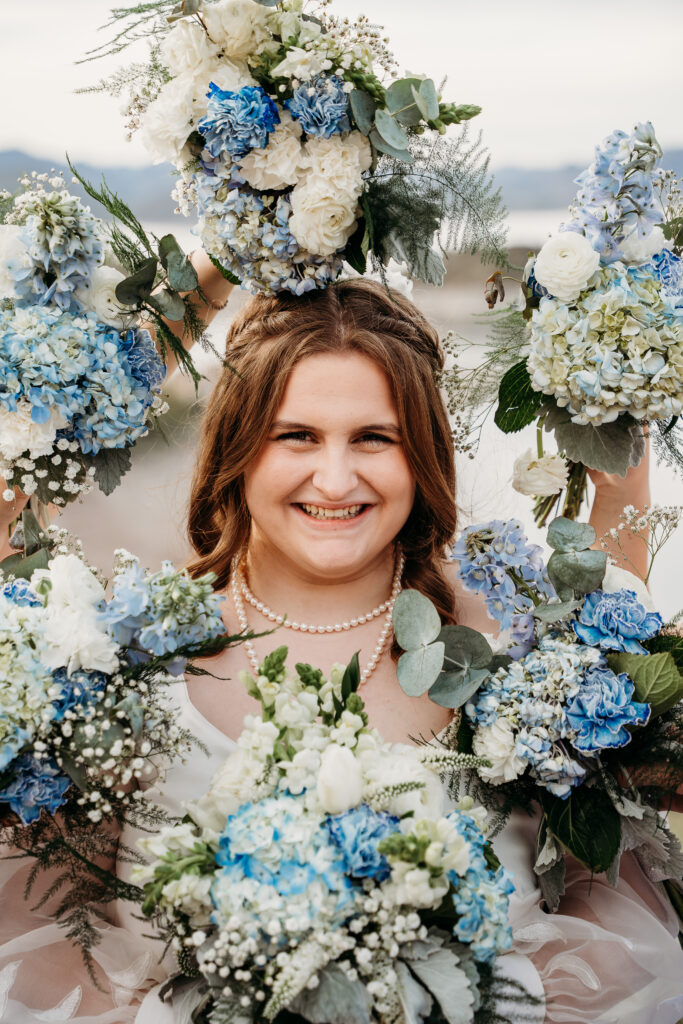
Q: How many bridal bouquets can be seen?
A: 6